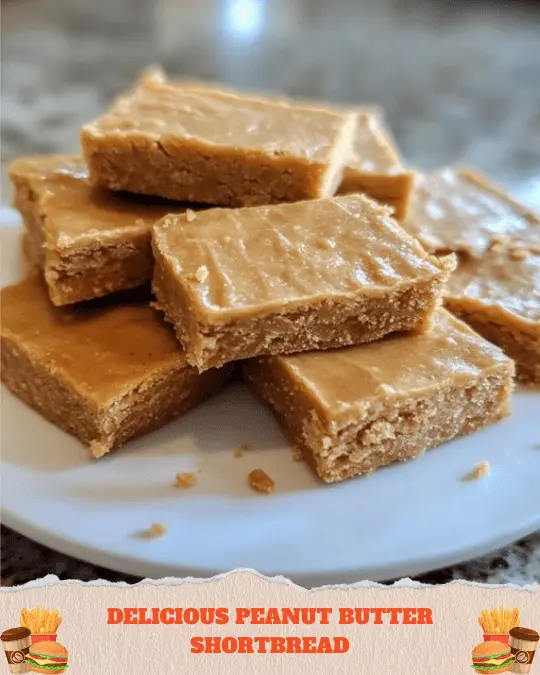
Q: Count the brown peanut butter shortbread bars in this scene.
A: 8